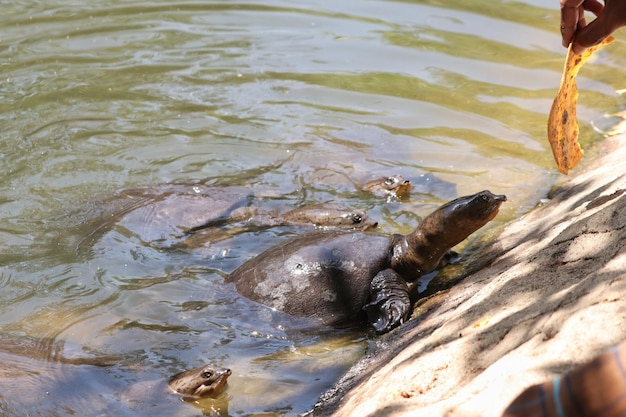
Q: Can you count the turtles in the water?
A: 4